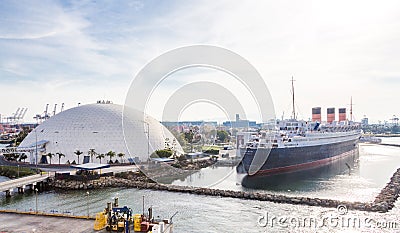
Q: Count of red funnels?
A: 3